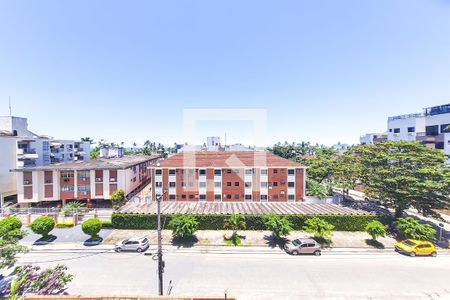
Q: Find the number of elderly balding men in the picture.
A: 0